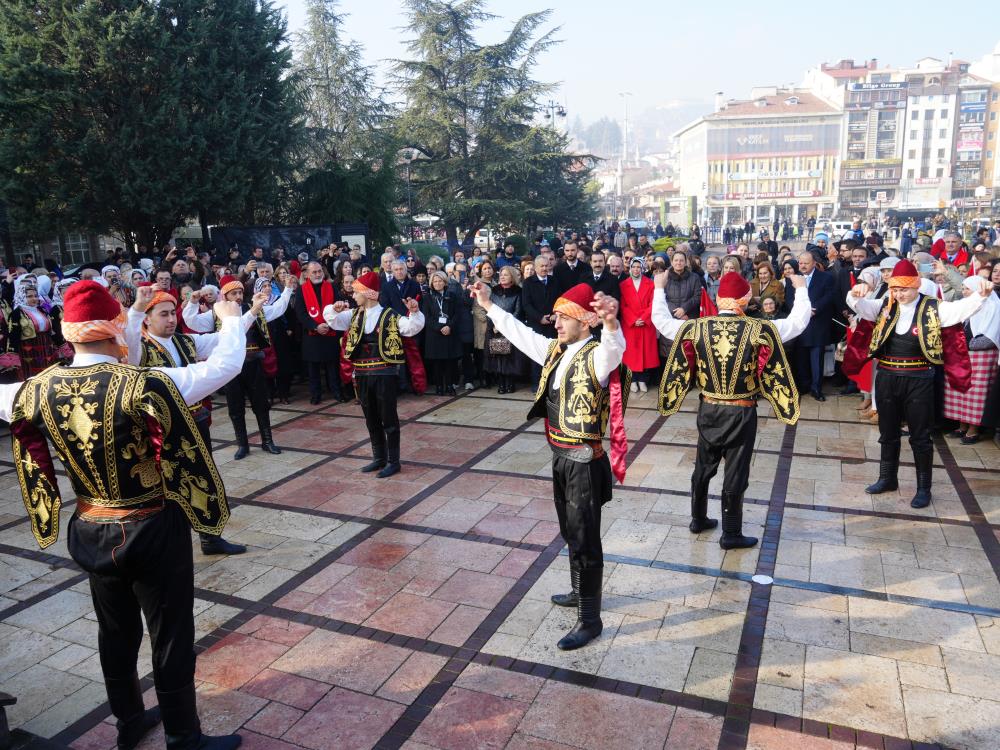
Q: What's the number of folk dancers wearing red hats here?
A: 7